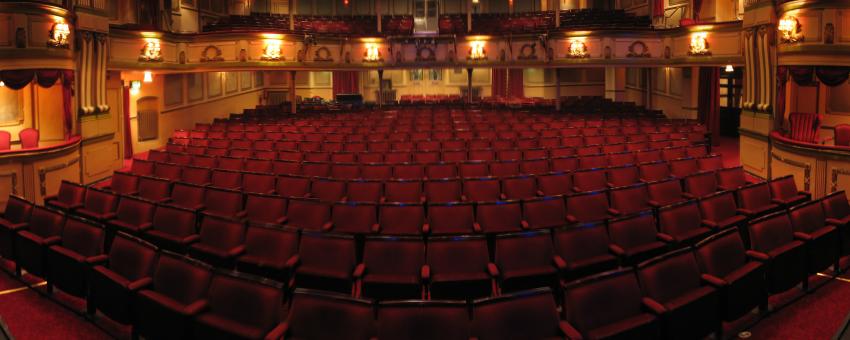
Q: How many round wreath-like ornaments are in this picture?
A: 5